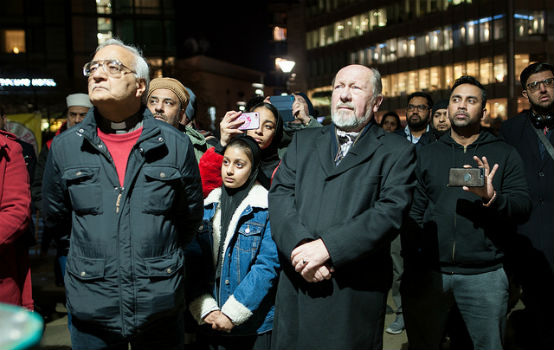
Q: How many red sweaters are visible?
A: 1